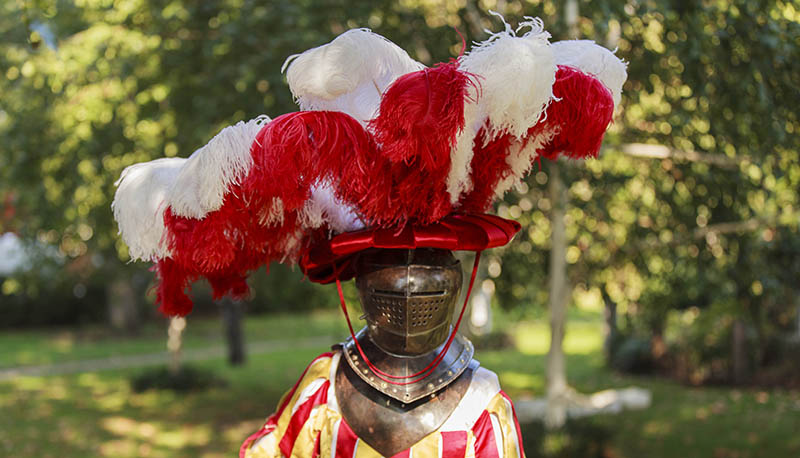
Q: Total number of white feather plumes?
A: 5